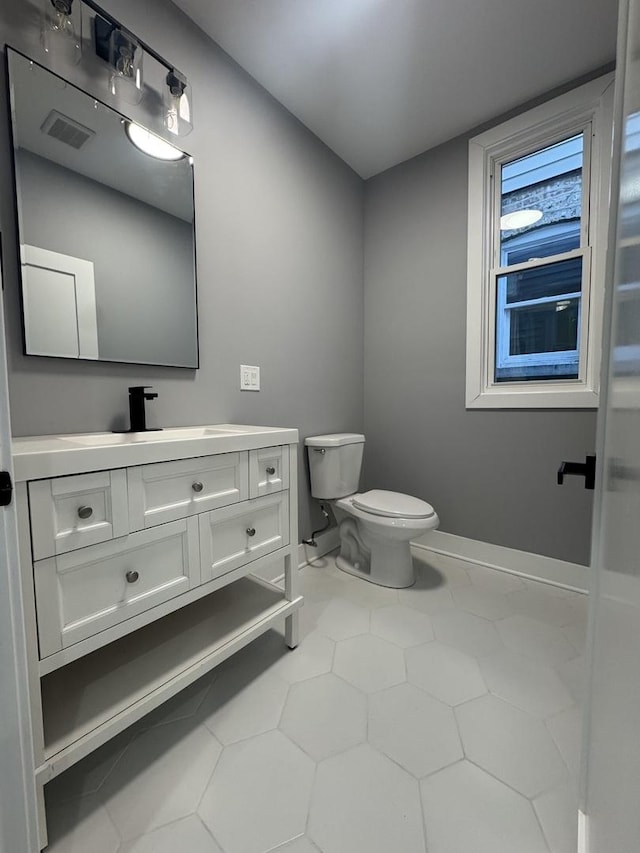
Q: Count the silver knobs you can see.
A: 5